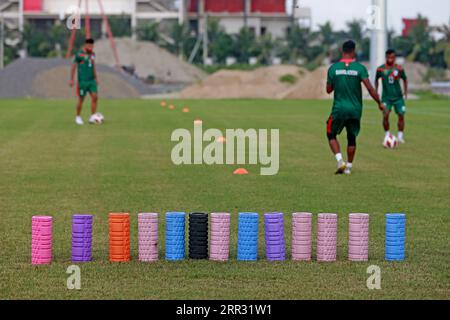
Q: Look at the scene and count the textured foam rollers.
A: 13